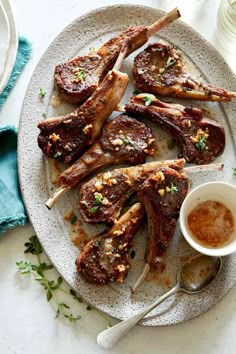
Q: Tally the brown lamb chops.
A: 8